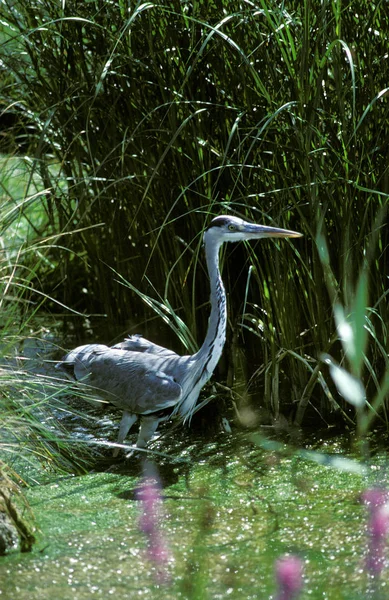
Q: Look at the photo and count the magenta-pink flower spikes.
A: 3